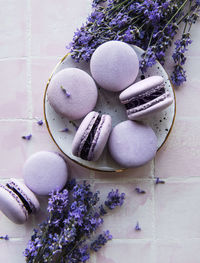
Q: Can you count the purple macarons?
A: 7